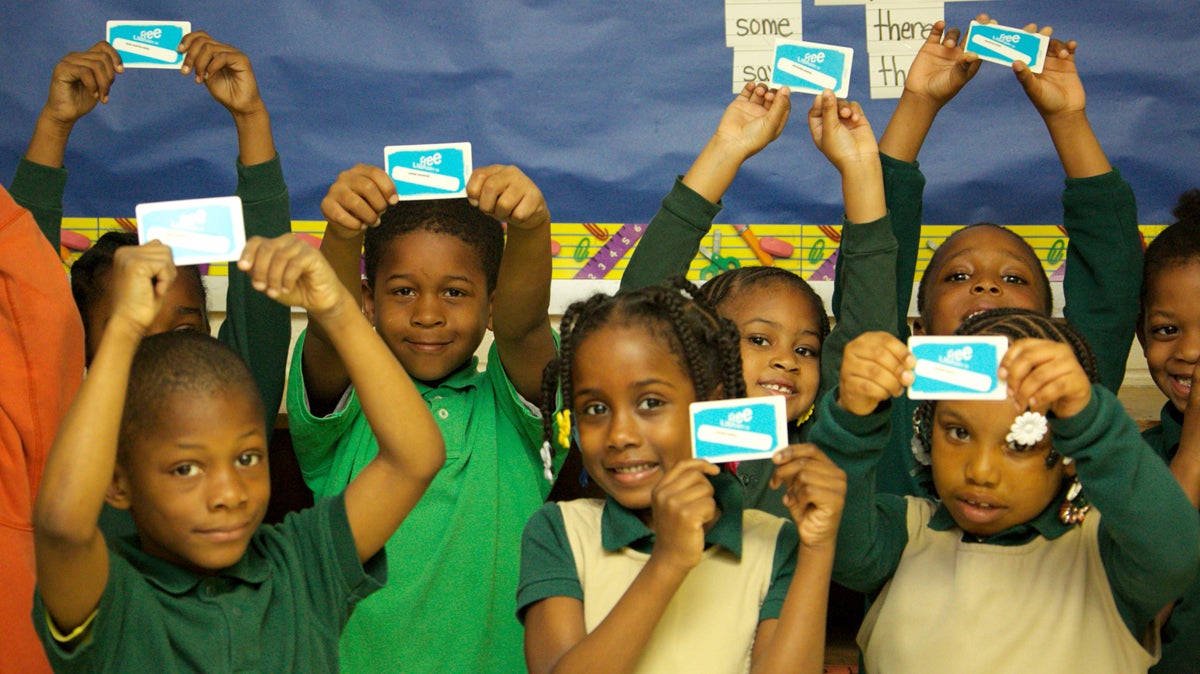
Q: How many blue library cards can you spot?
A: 7